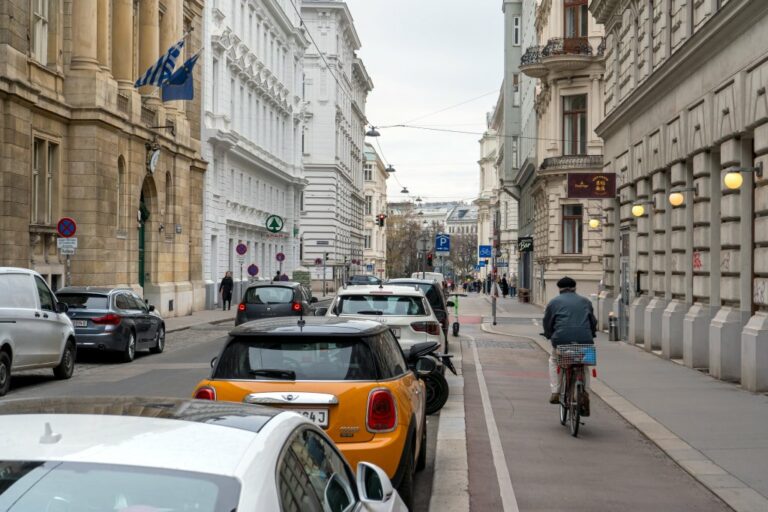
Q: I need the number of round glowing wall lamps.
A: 4